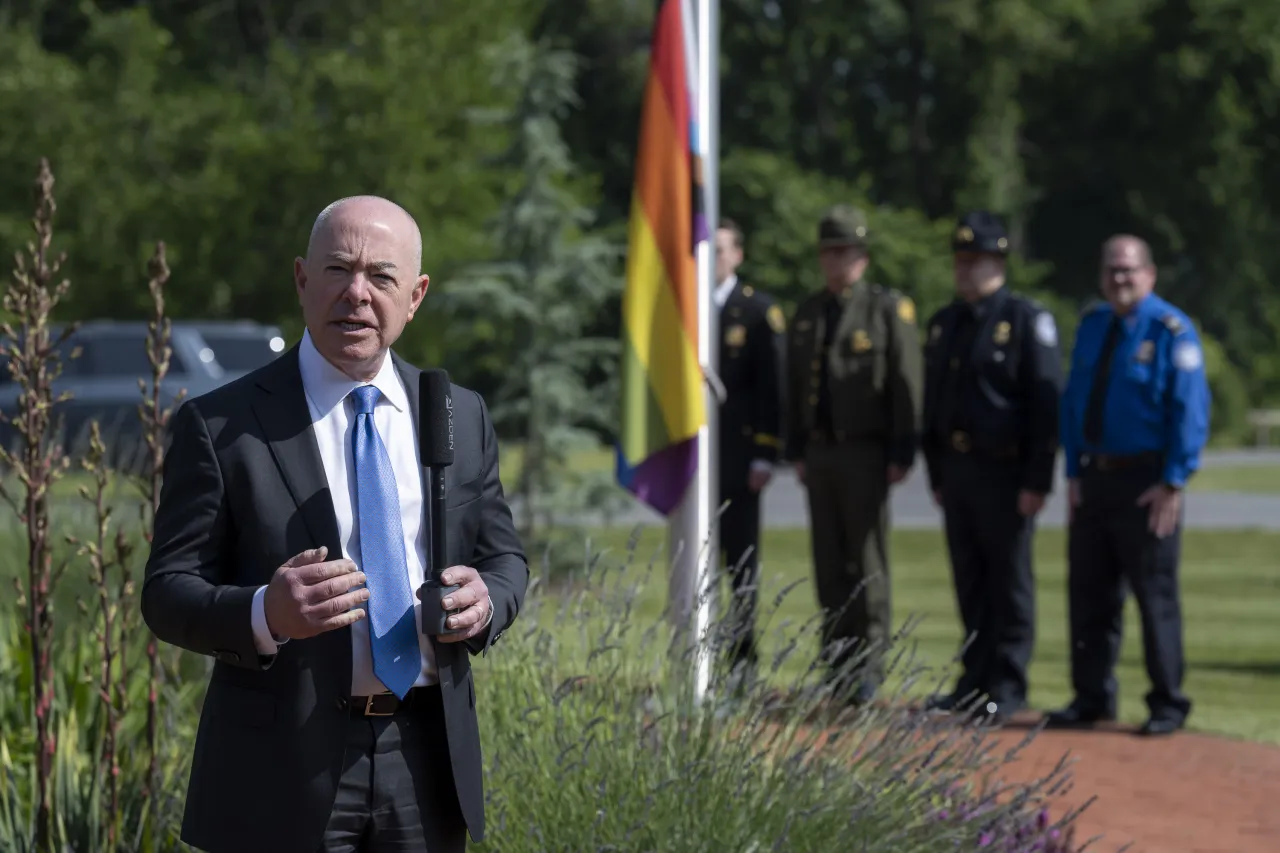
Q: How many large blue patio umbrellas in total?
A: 0